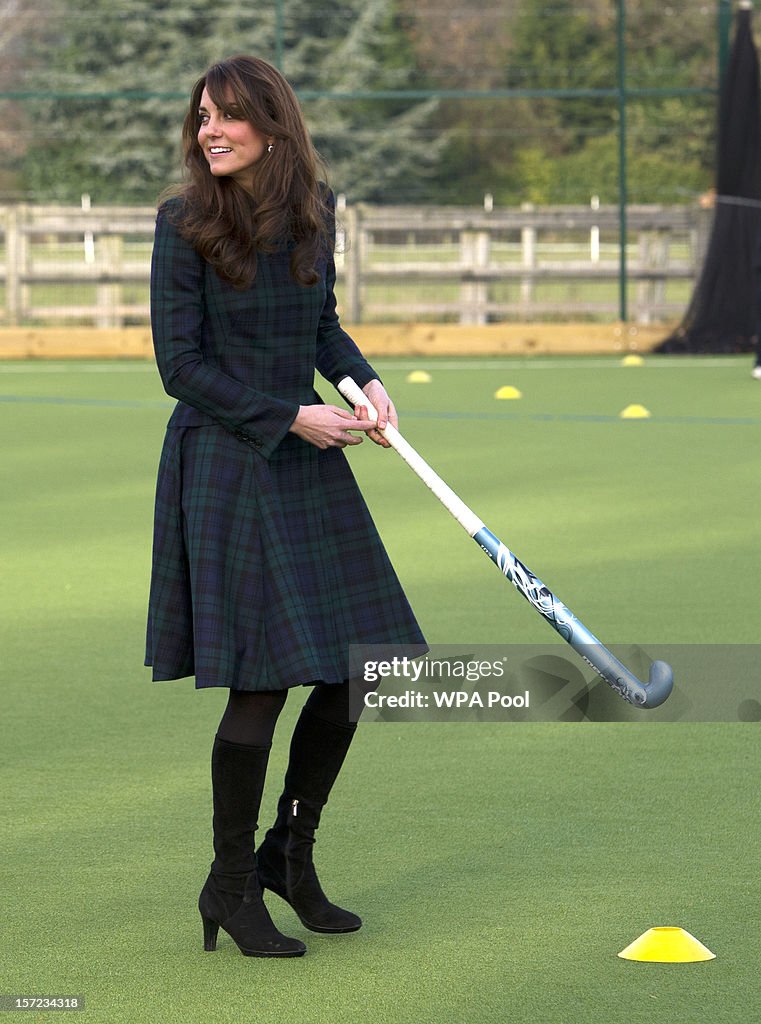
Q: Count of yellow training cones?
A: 5